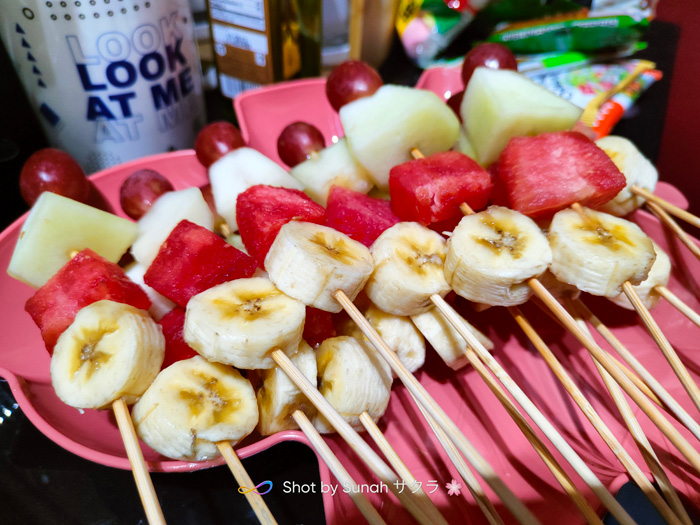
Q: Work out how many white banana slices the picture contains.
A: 13